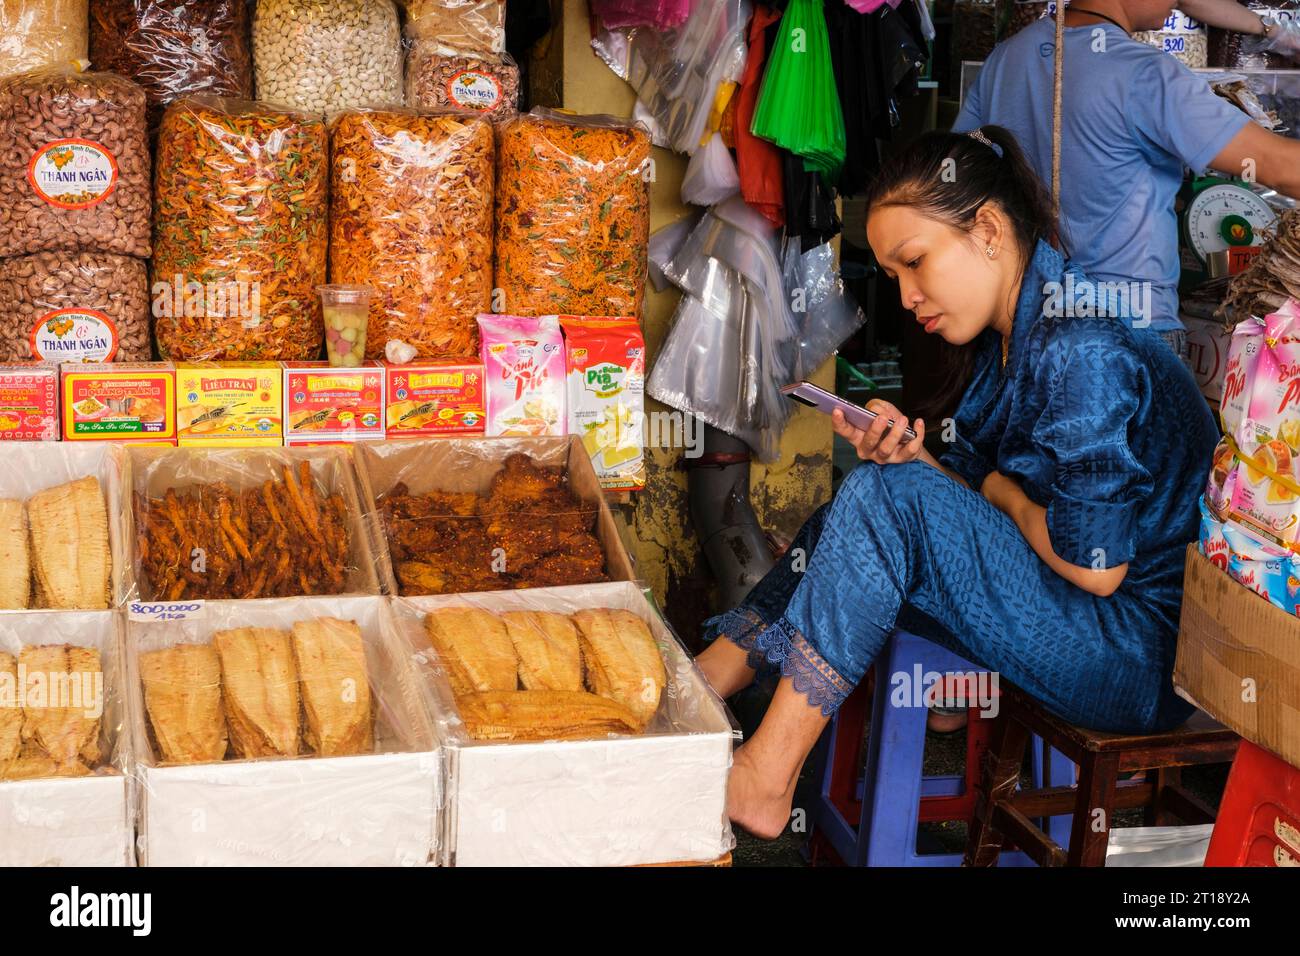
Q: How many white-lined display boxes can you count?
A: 4